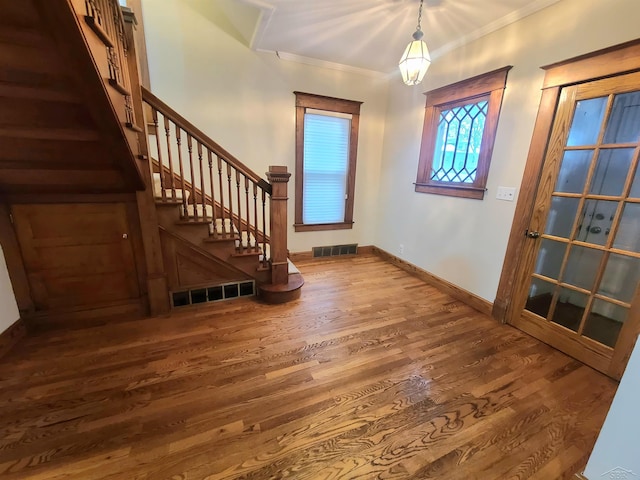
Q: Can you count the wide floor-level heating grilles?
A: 2